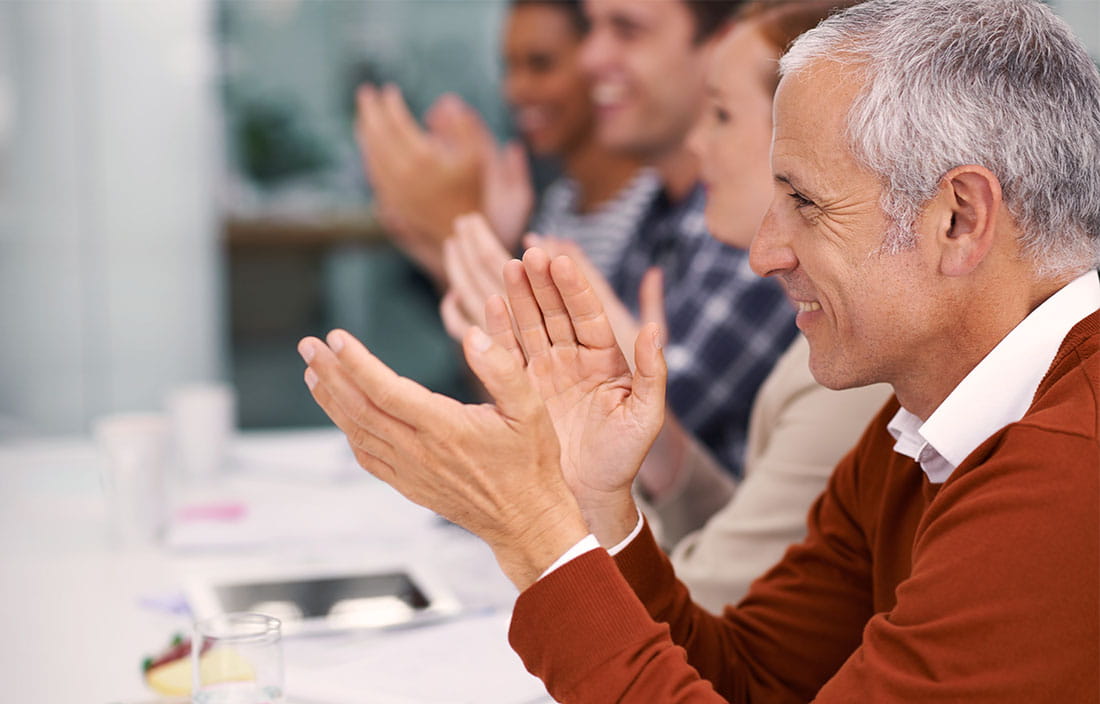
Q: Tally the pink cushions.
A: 0